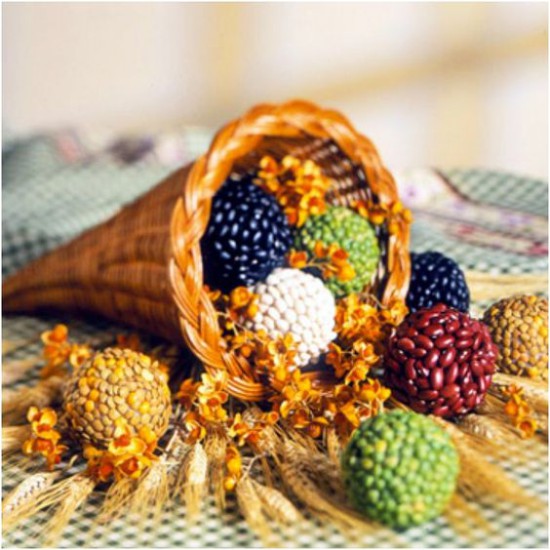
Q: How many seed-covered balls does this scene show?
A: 8